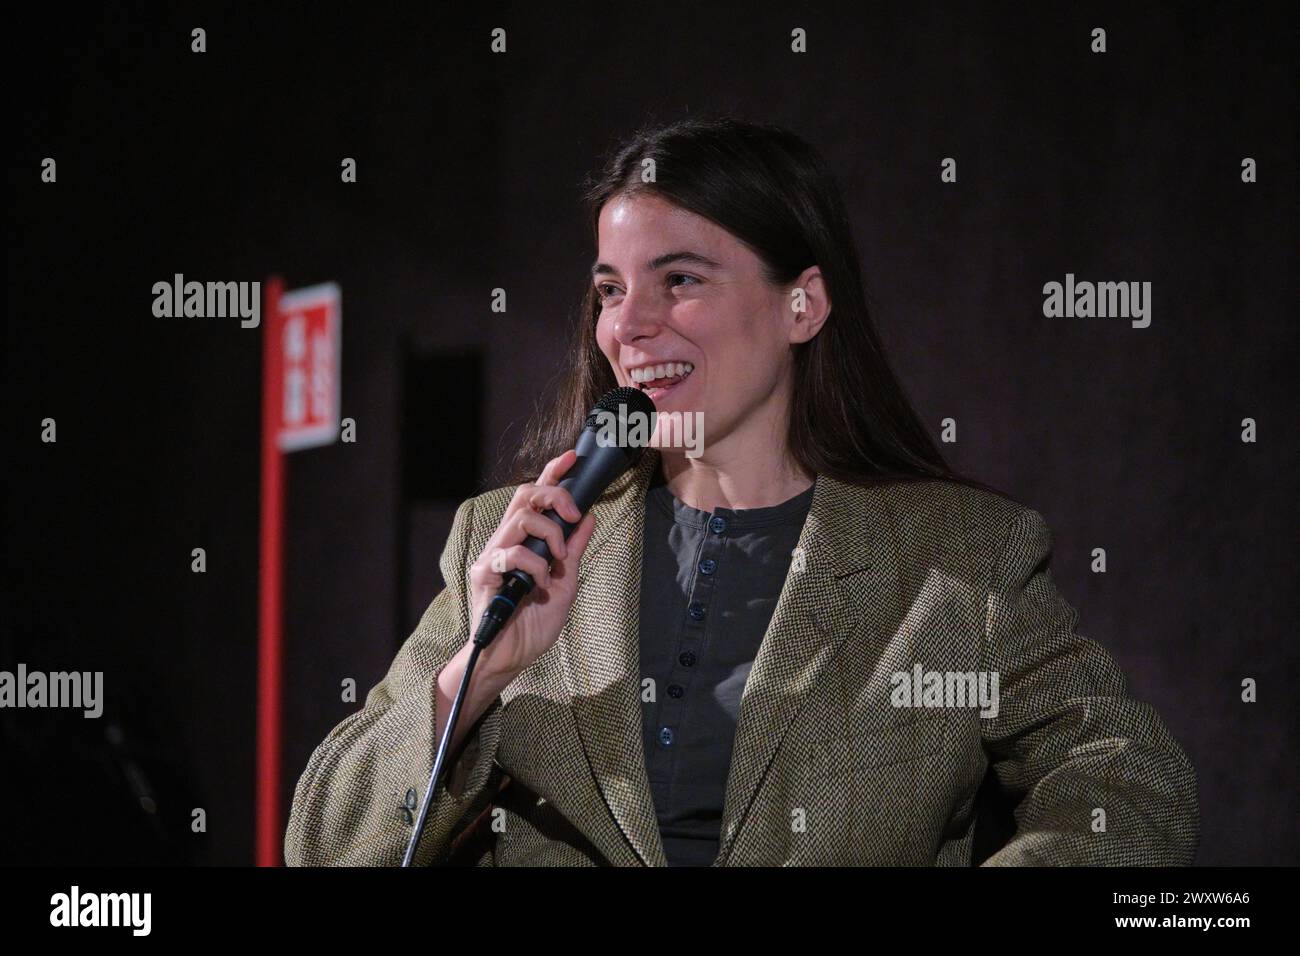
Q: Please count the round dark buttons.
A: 6